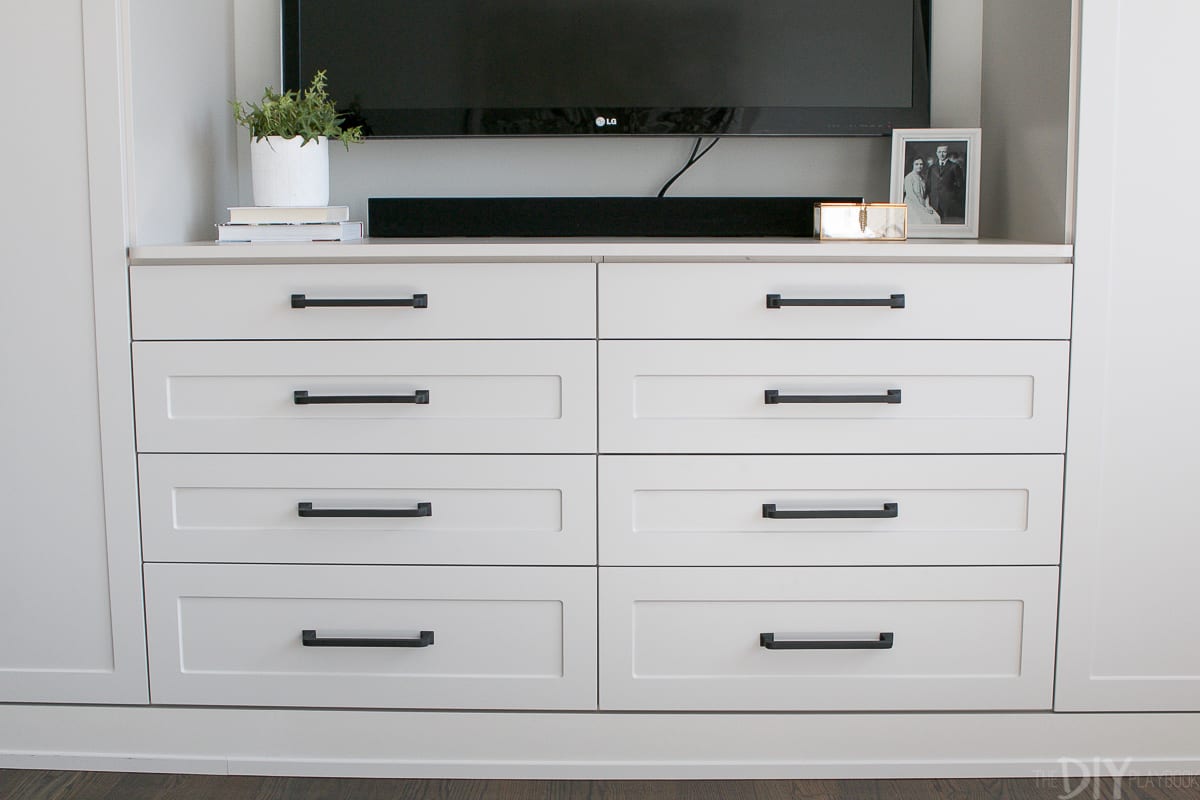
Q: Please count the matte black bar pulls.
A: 8